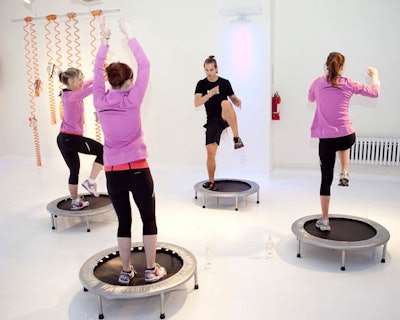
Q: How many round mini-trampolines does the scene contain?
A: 4